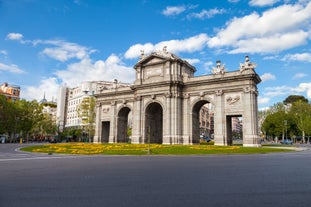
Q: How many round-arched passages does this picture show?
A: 3